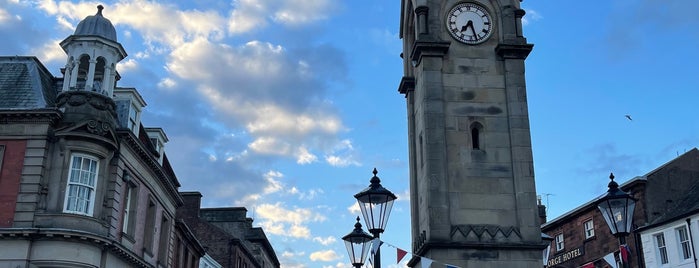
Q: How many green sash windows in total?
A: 0